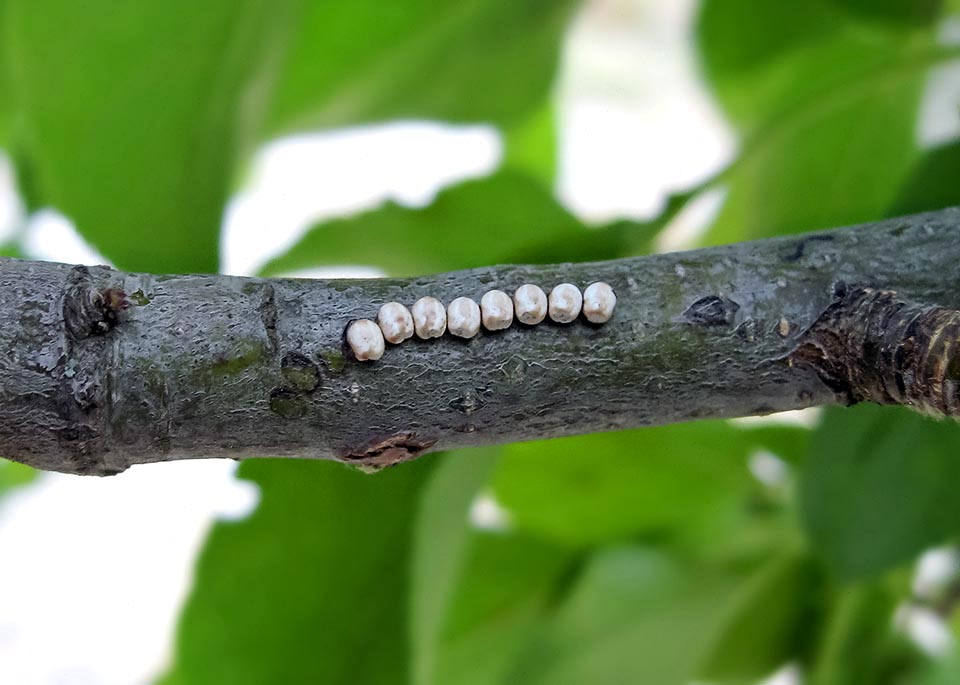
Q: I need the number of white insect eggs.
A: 8